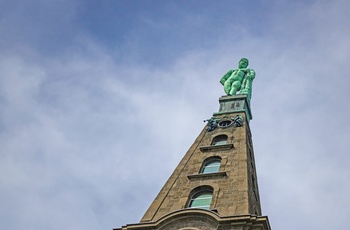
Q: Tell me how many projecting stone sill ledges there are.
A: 2